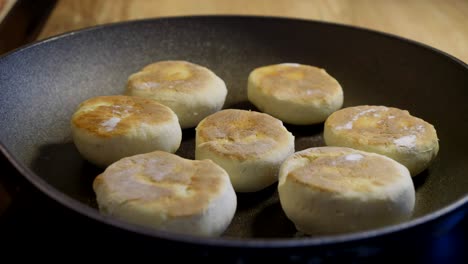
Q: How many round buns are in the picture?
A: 7